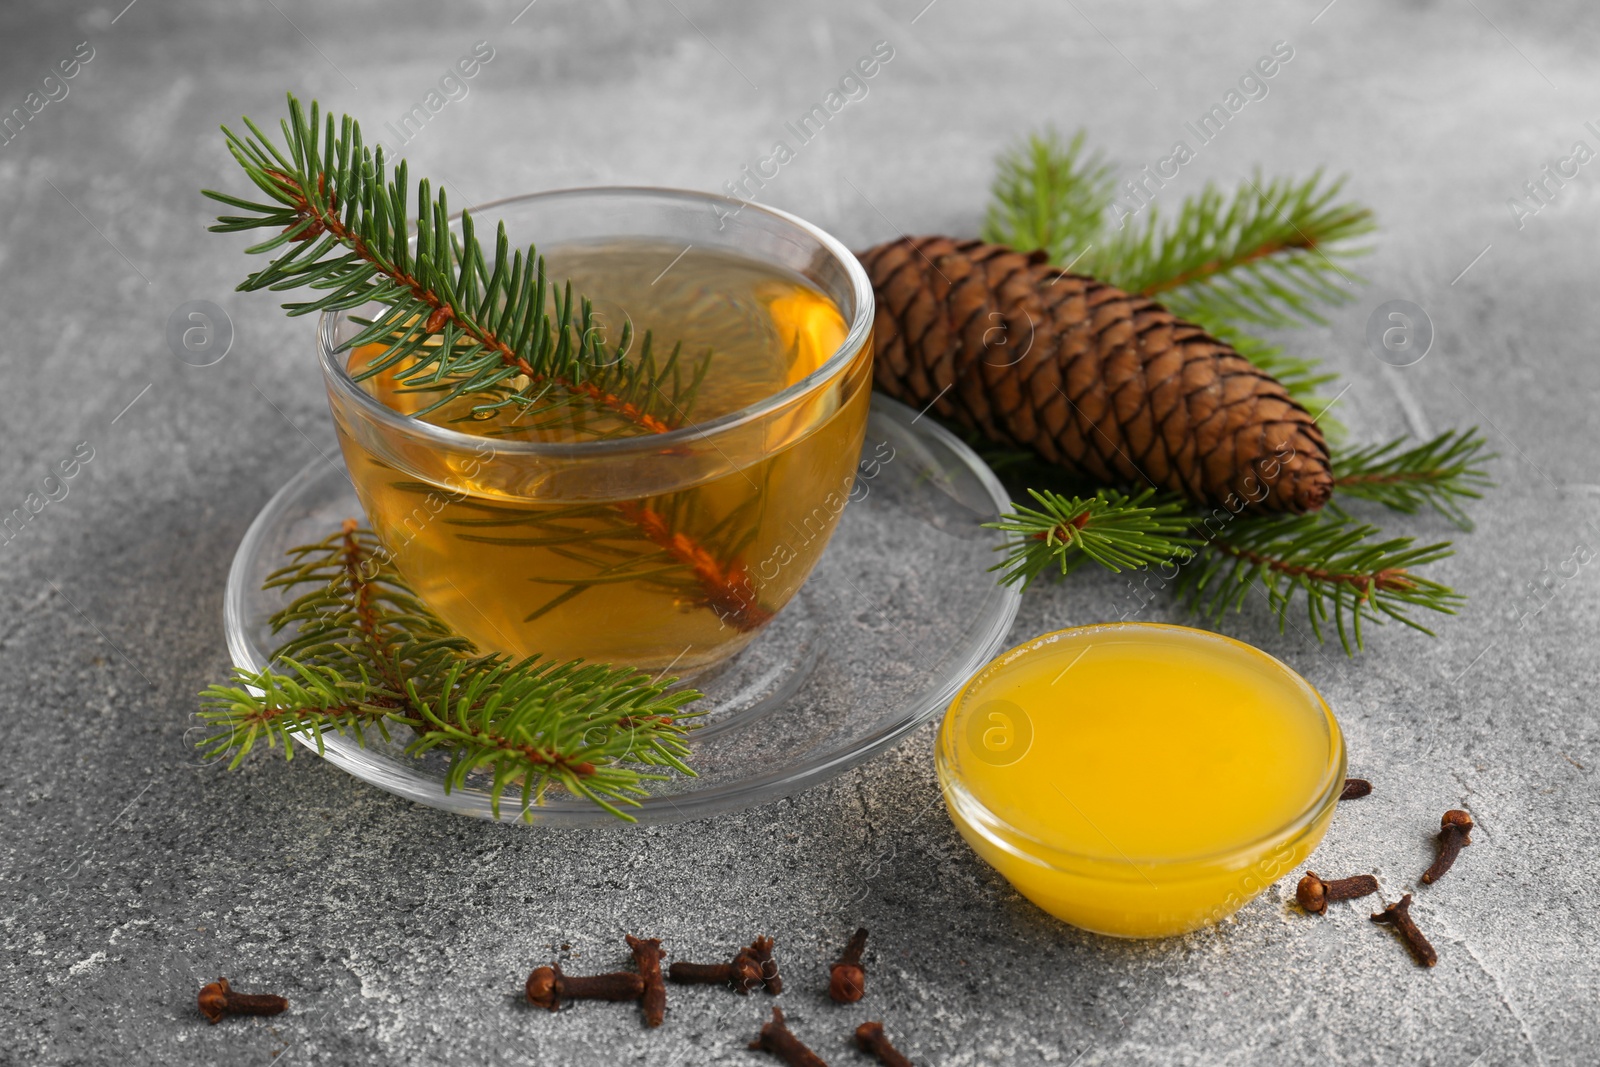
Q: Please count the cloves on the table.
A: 12